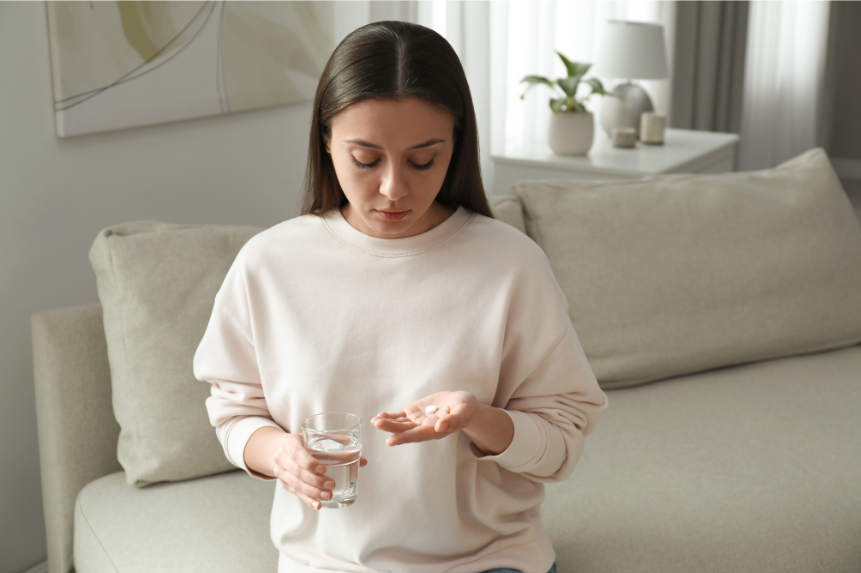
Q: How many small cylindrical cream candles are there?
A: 2